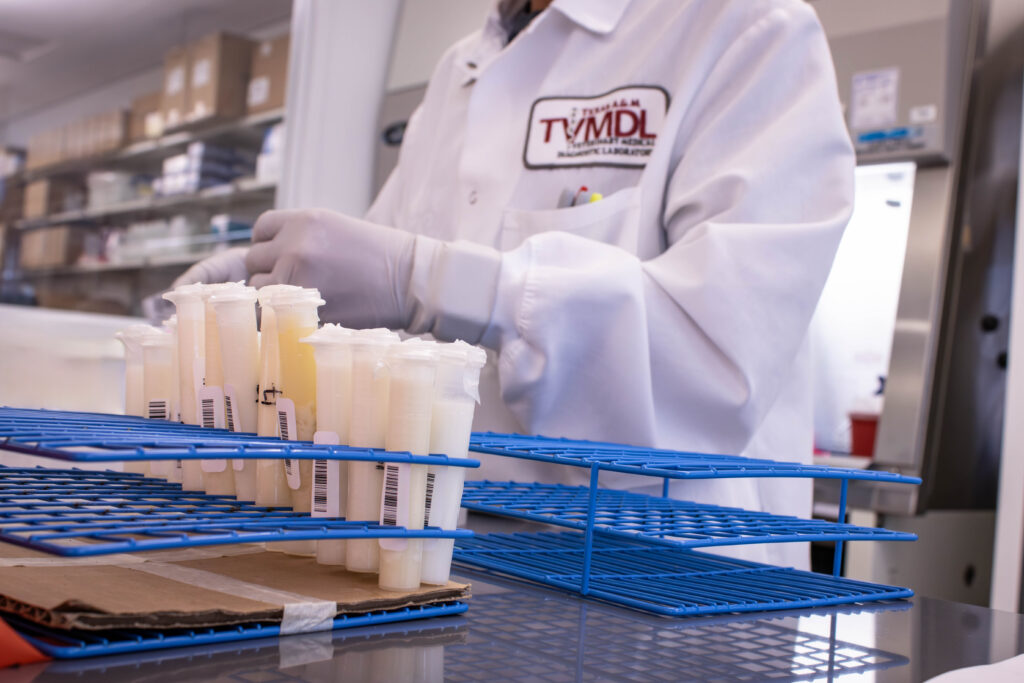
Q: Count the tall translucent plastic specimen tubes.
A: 12